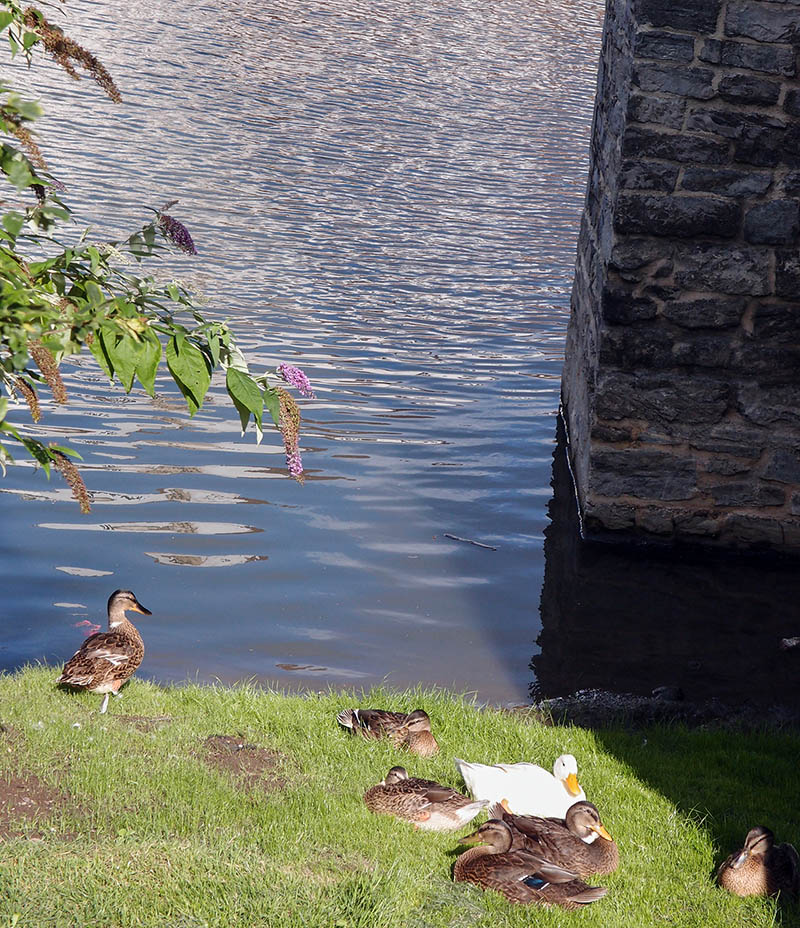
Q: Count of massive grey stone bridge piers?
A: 1